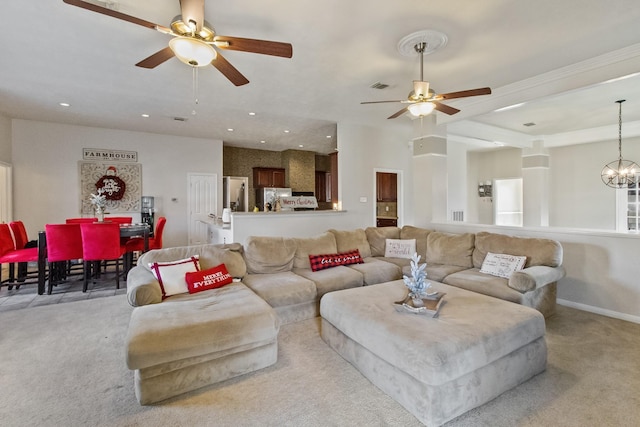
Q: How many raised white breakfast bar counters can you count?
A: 1